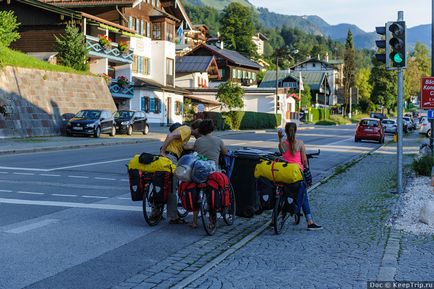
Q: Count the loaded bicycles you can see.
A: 3